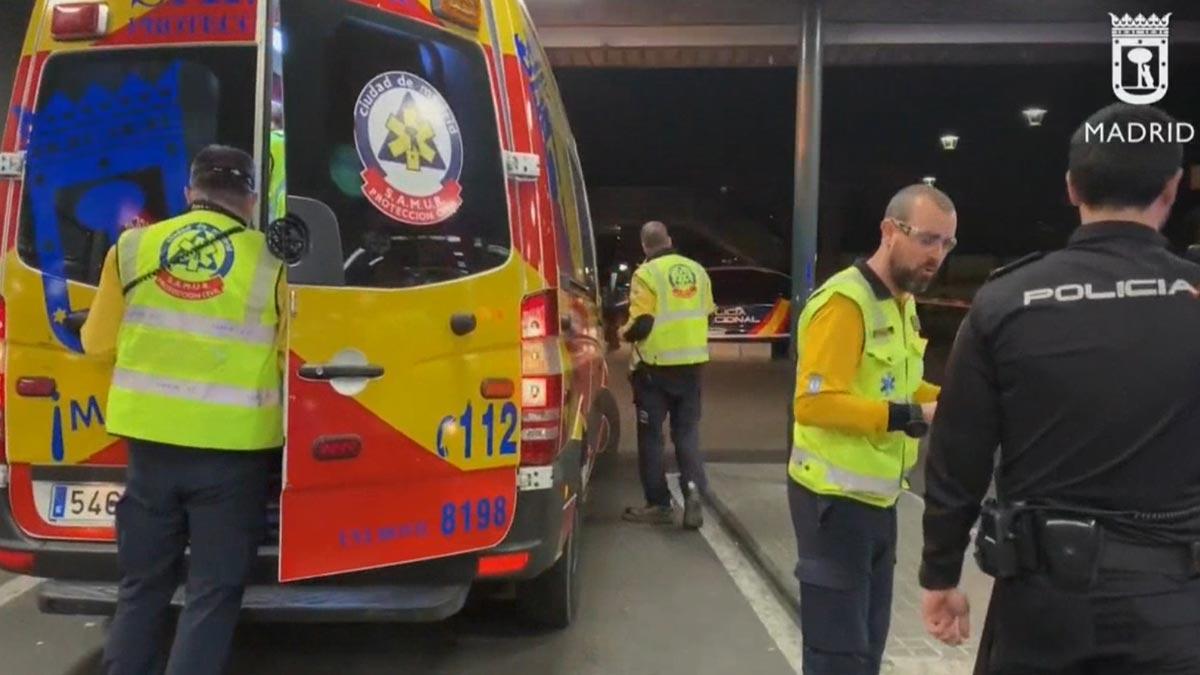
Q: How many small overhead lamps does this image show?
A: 3